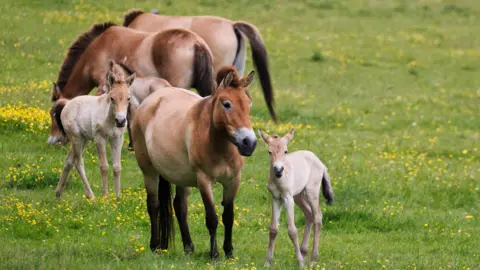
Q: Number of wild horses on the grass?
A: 6